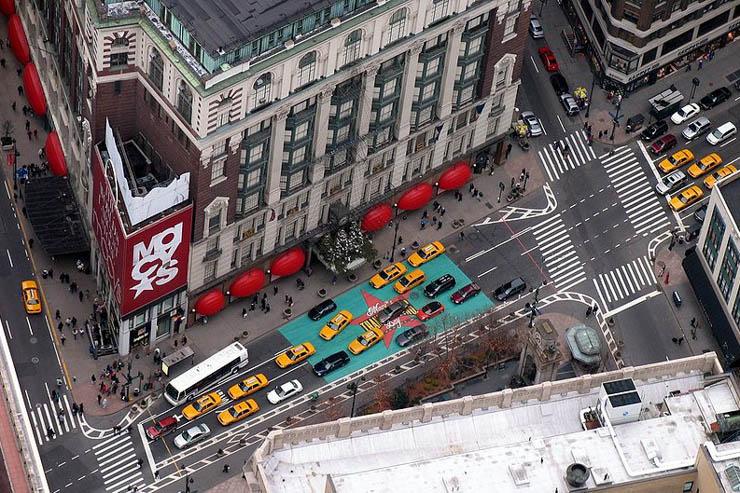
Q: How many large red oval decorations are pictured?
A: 10